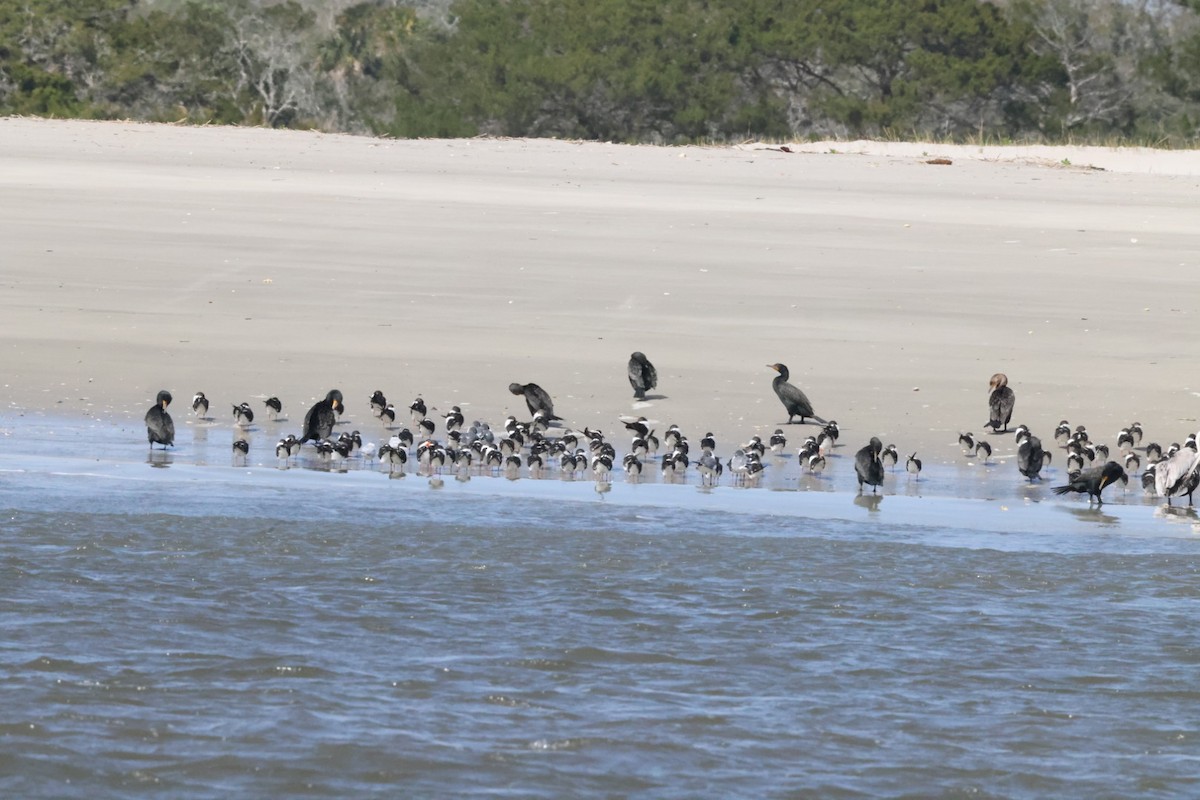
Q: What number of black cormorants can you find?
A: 9